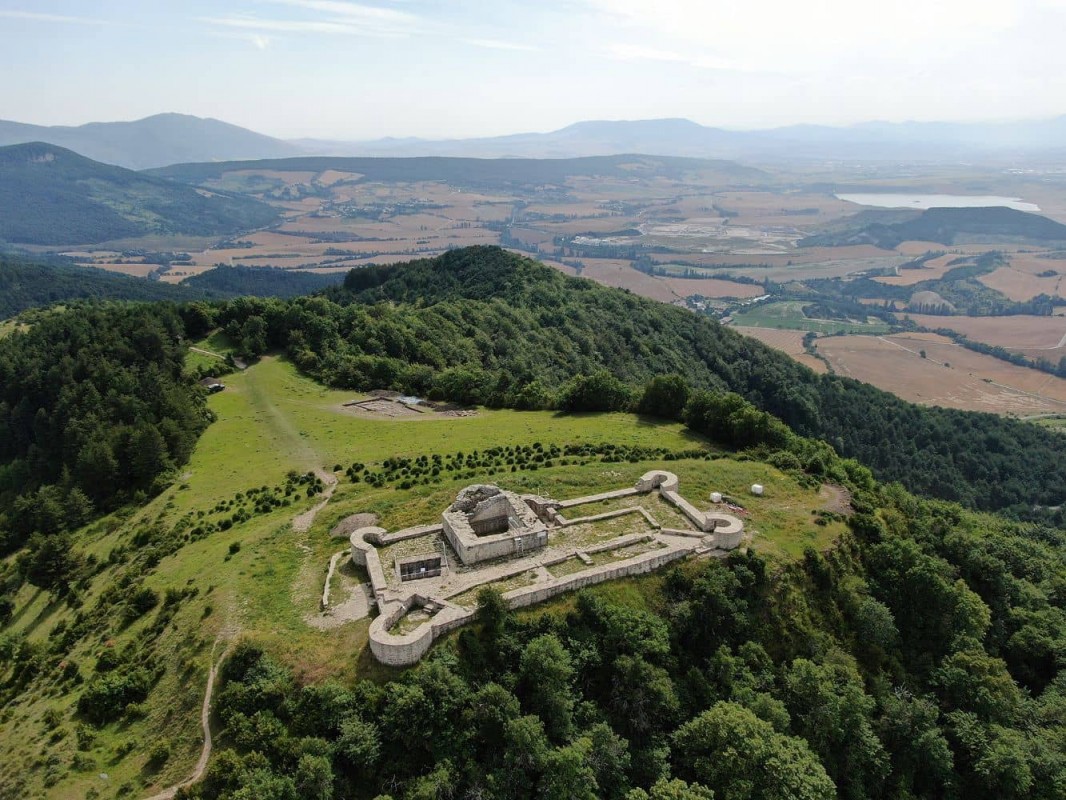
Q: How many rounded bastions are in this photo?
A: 4